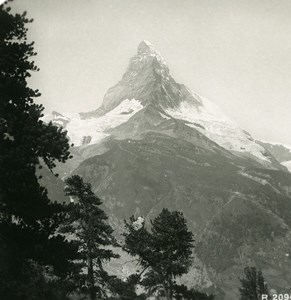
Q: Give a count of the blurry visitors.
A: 0